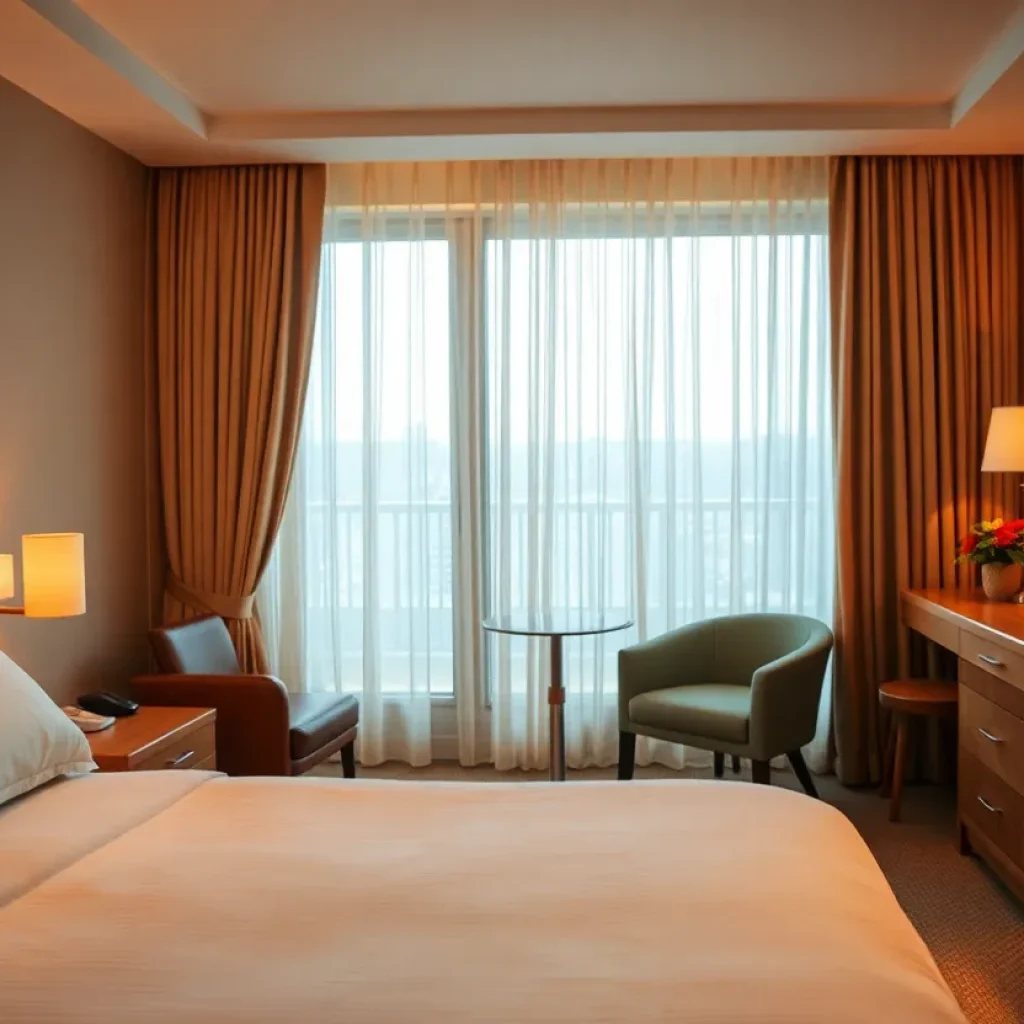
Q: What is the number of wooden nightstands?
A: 1